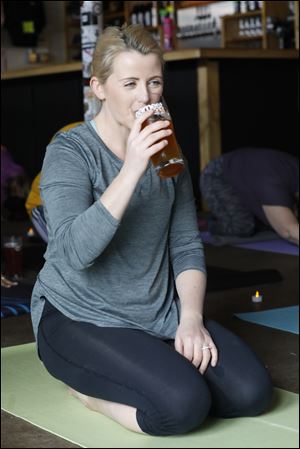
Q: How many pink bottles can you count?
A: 1